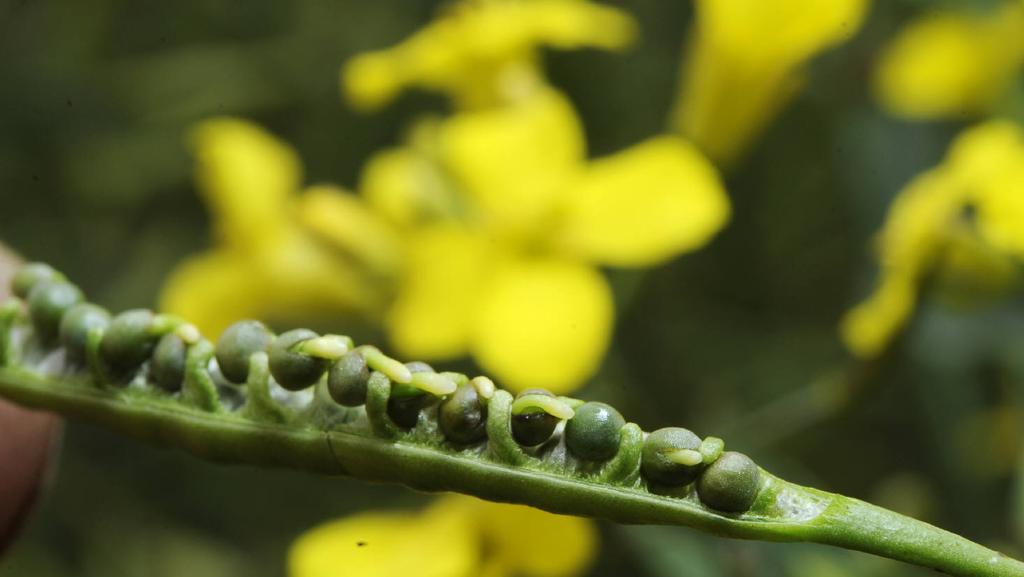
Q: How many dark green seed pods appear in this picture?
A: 14